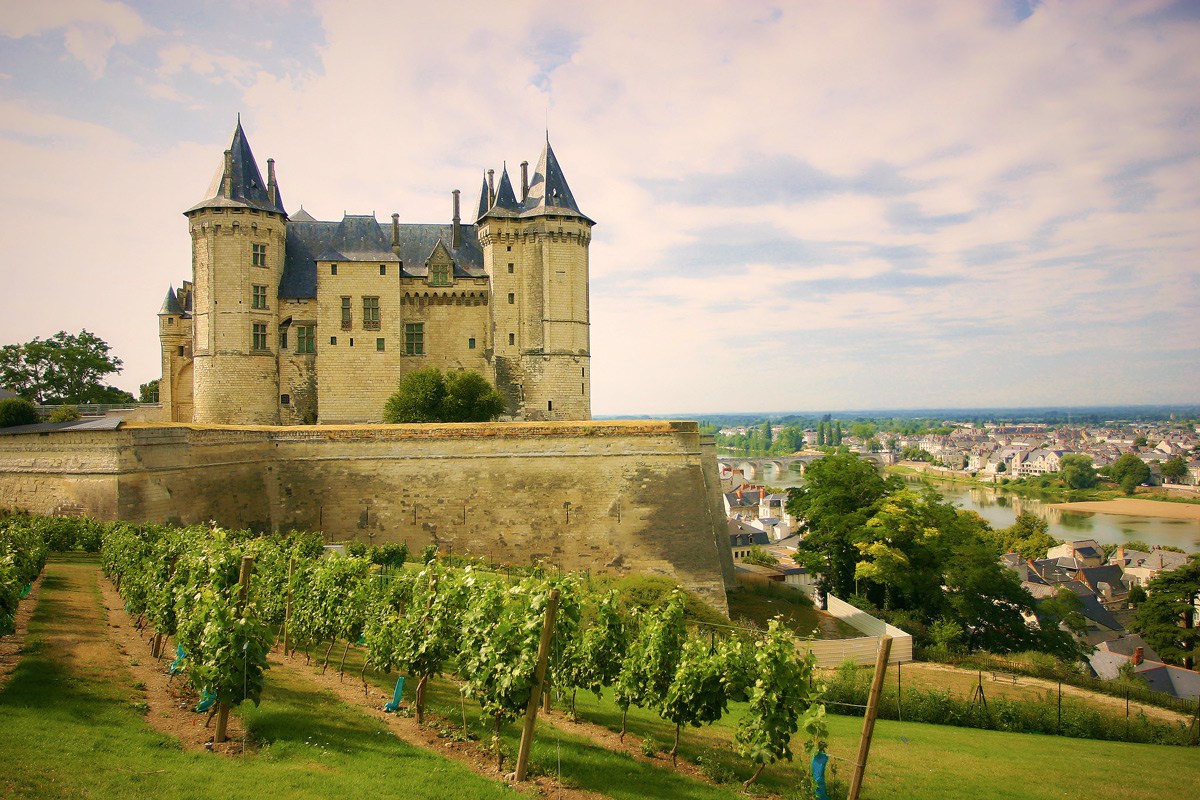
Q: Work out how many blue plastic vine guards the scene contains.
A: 4